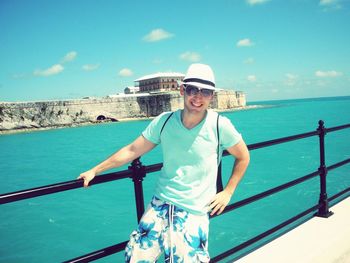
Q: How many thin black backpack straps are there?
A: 2